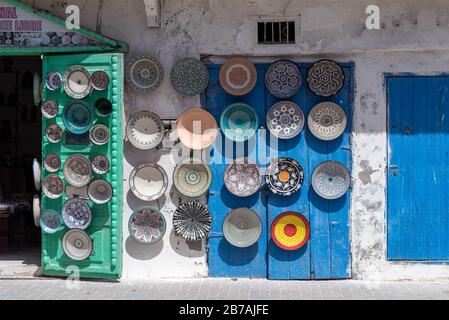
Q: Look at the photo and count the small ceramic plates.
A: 11